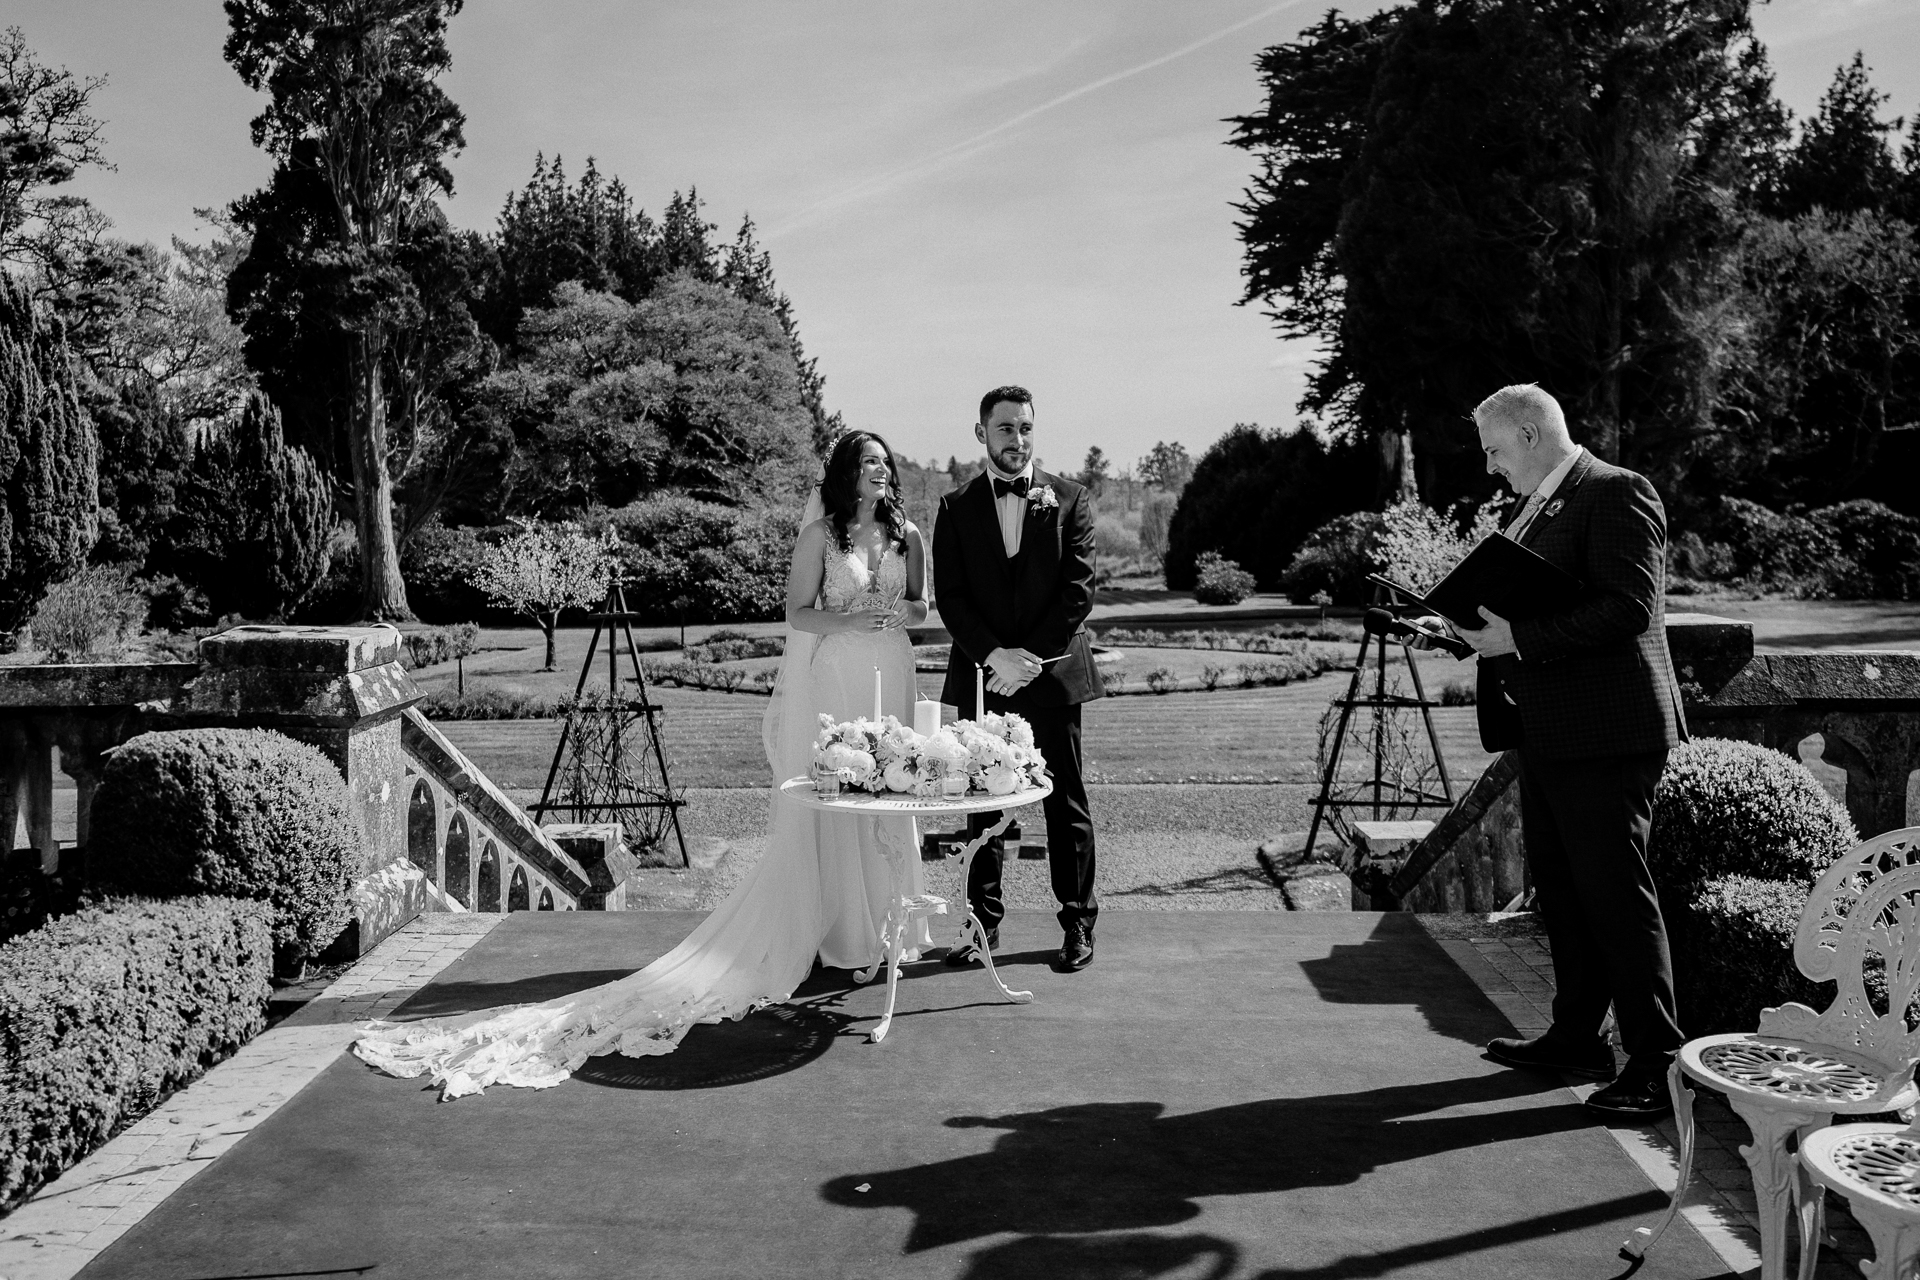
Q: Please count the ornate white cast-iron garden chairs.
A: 2